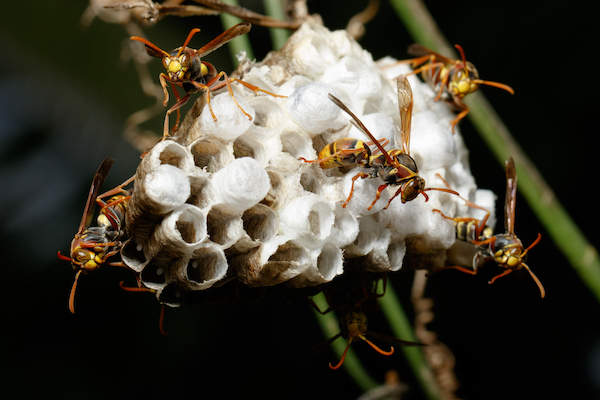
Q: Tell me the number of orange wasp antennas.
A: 14